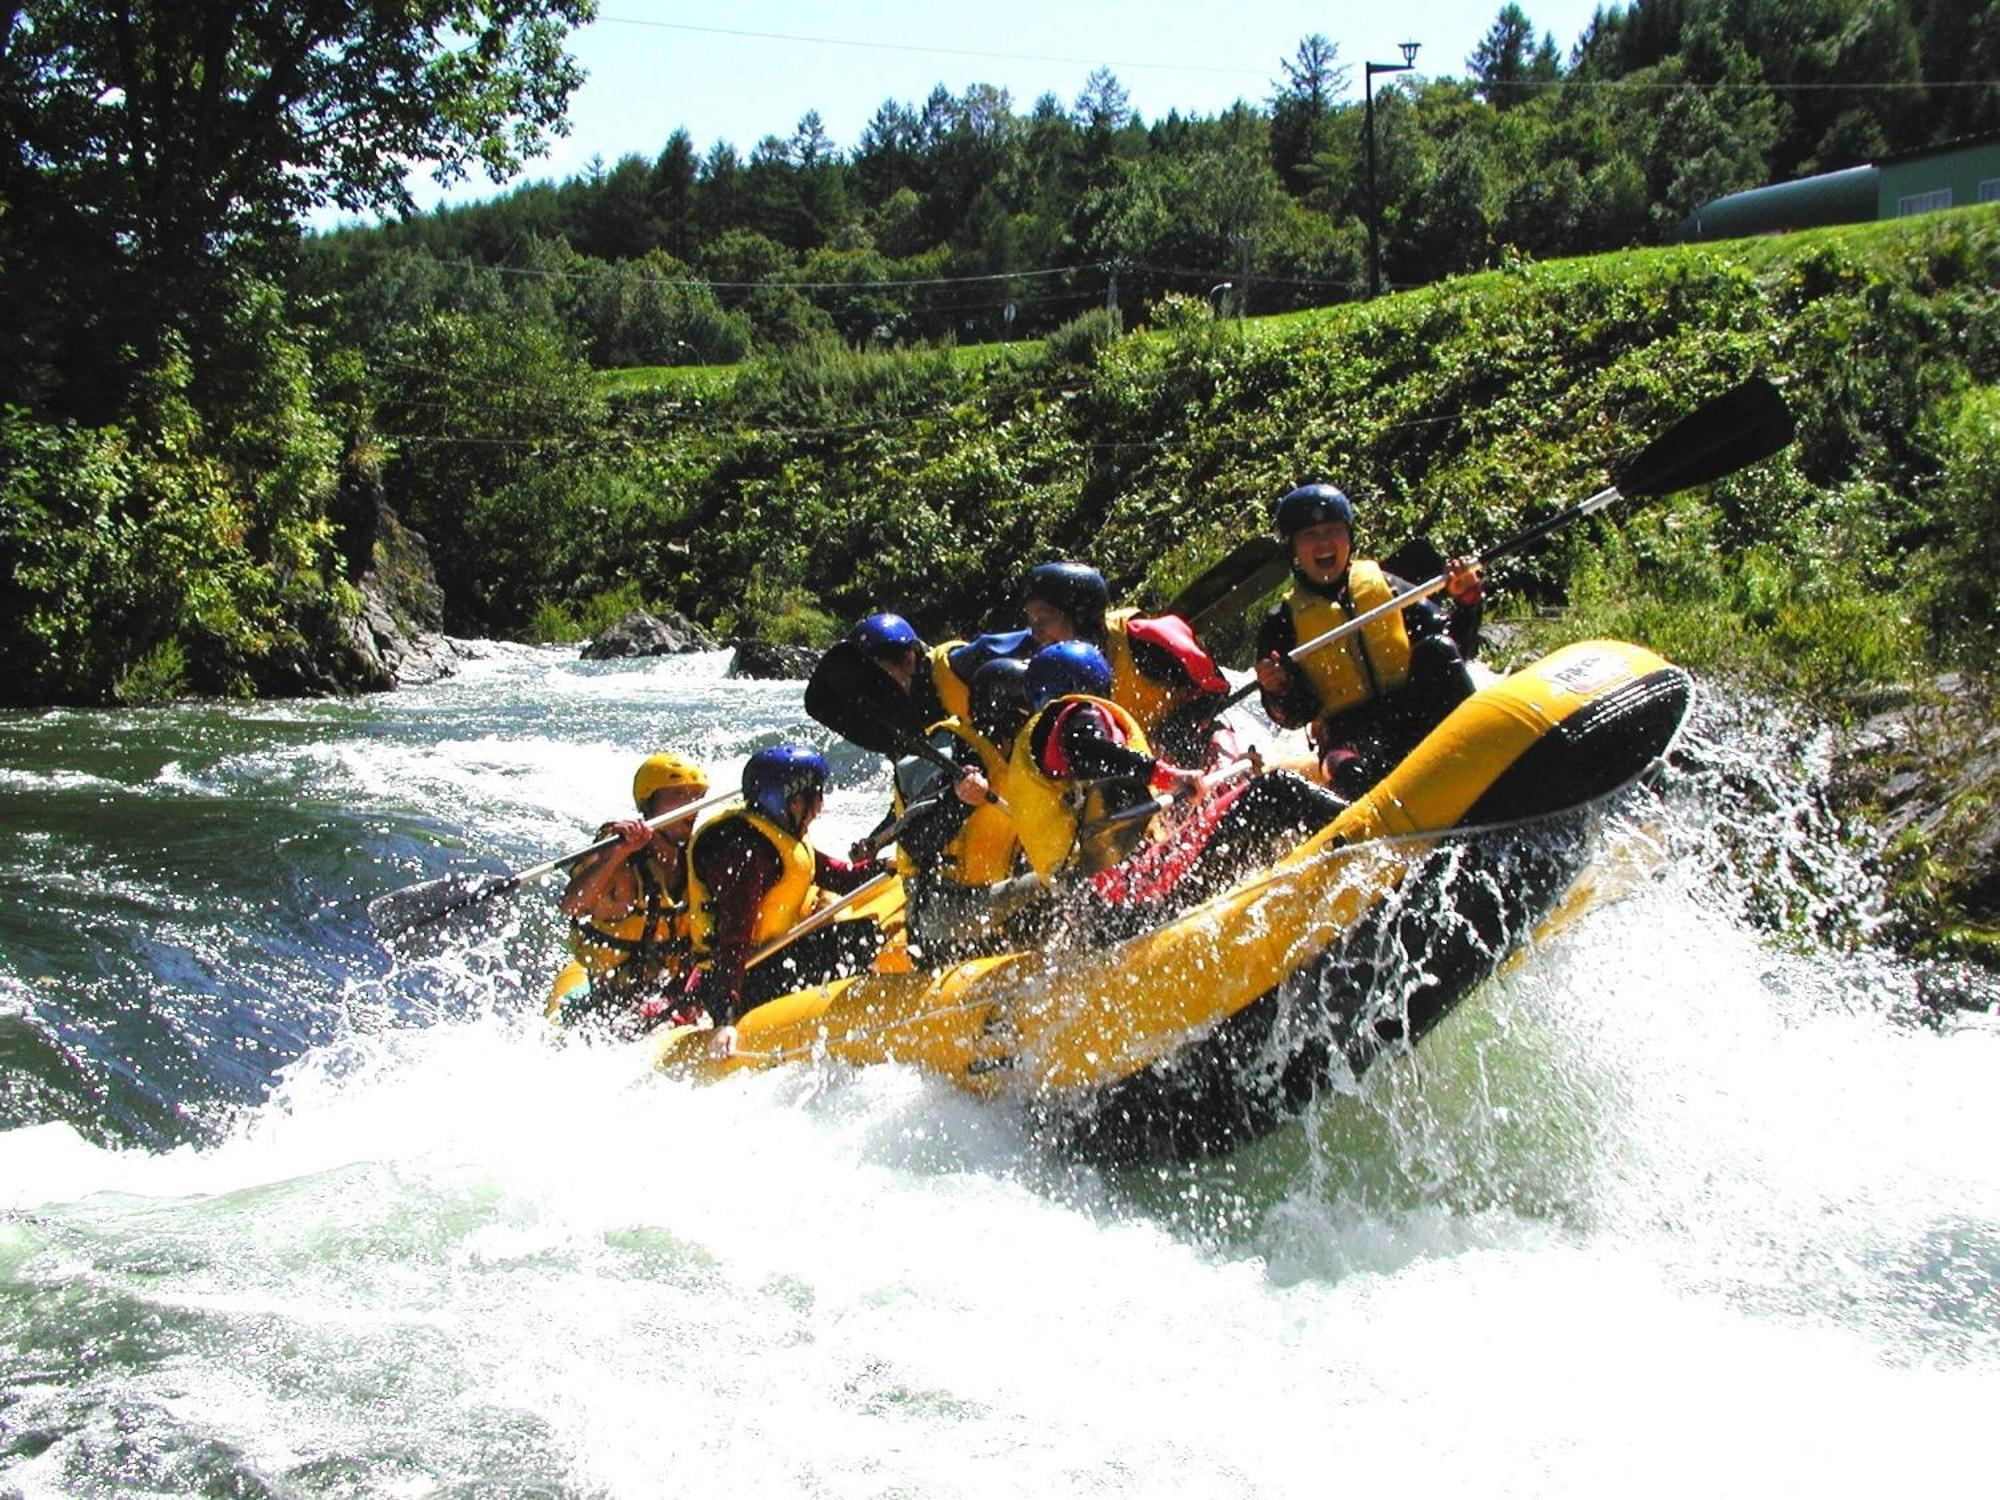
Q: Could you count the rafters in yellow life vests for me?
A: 7